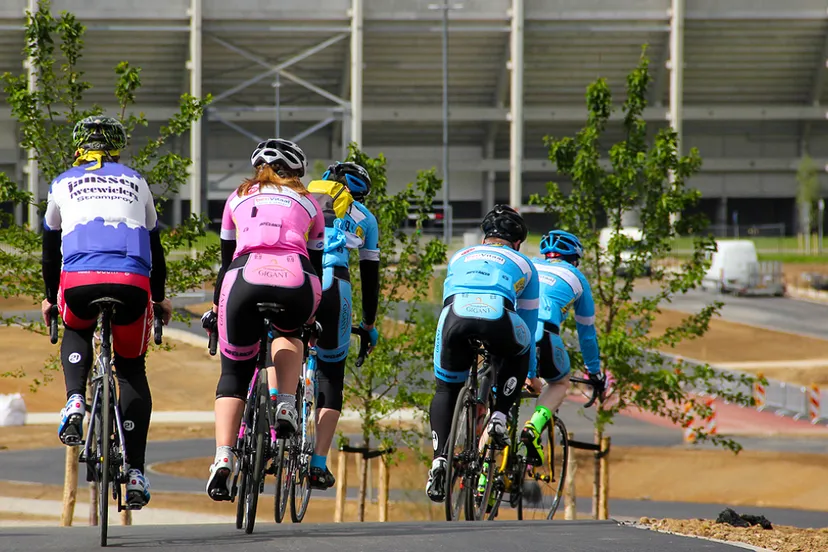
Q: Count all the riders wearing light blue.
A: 3